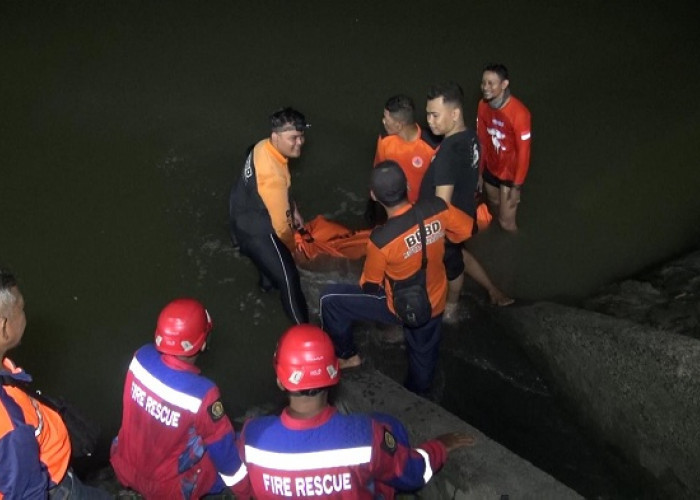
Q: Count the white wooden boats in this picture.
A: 0